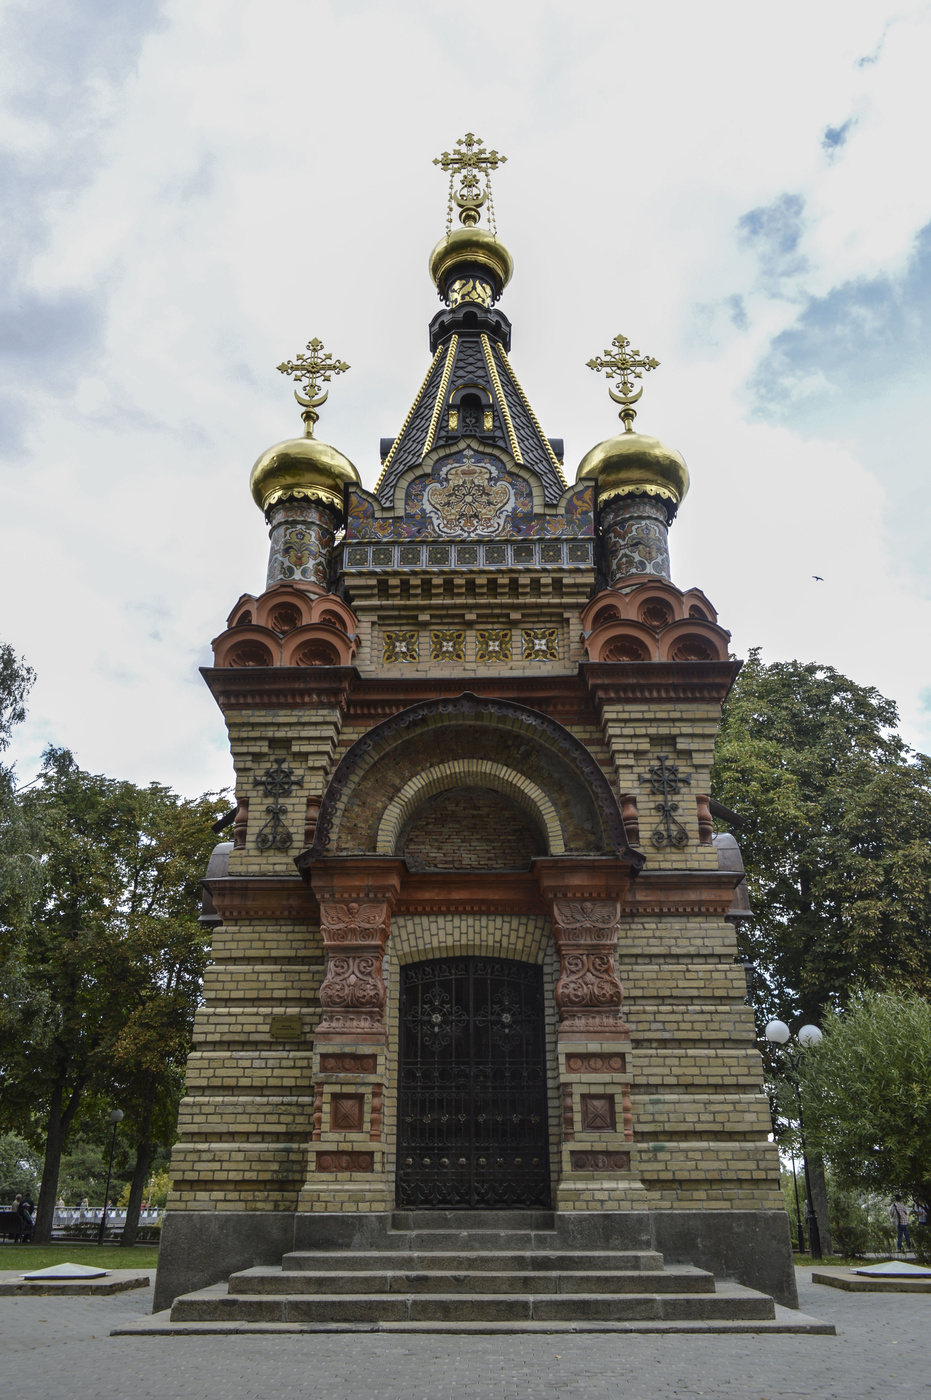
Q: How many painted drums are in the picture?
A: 2